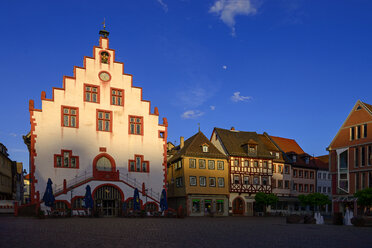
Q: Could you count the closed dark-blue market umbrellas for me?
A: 4